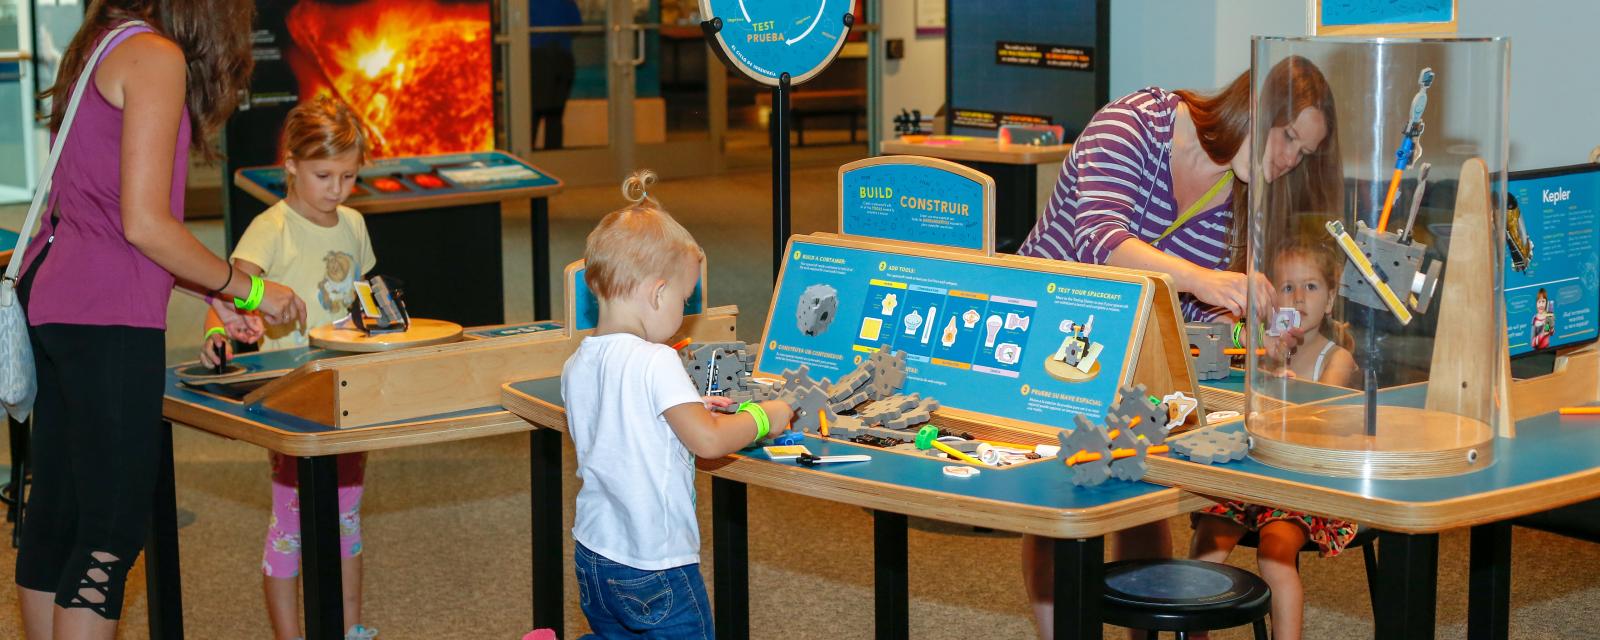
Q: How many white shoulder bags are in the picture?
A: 1